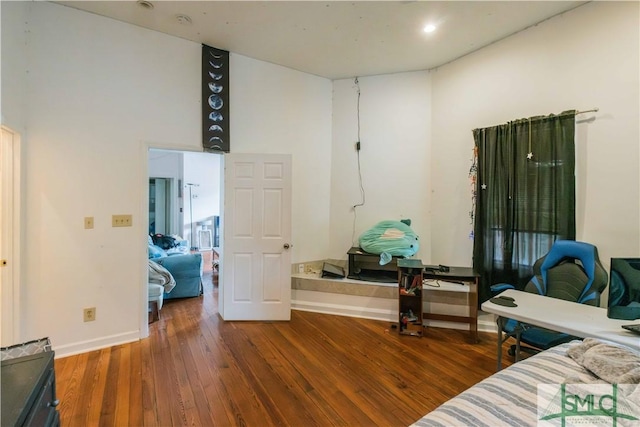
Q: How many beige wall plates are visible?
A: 3